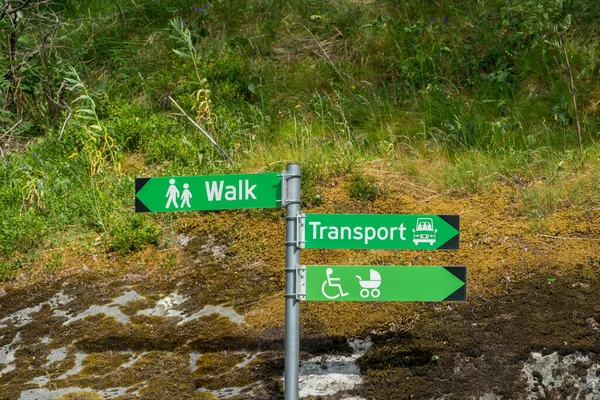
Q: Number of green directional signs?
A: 3